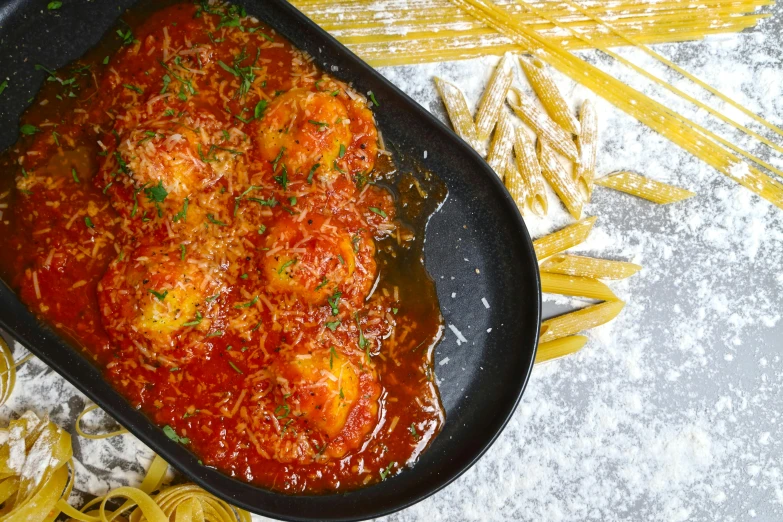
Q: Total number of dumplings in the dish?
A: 5